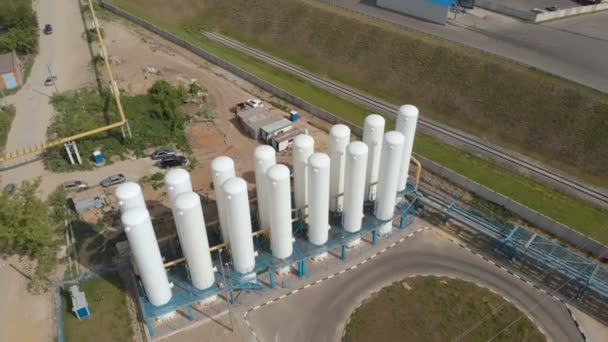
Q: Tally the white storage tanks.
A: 15